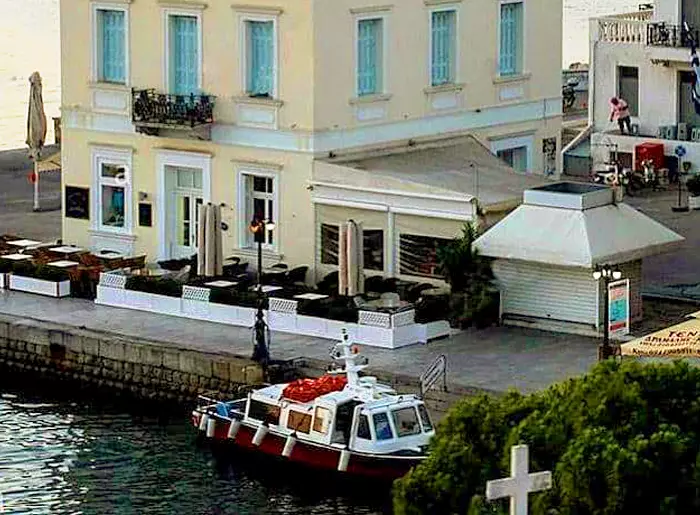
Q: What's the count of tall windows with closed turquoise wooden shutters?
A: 6